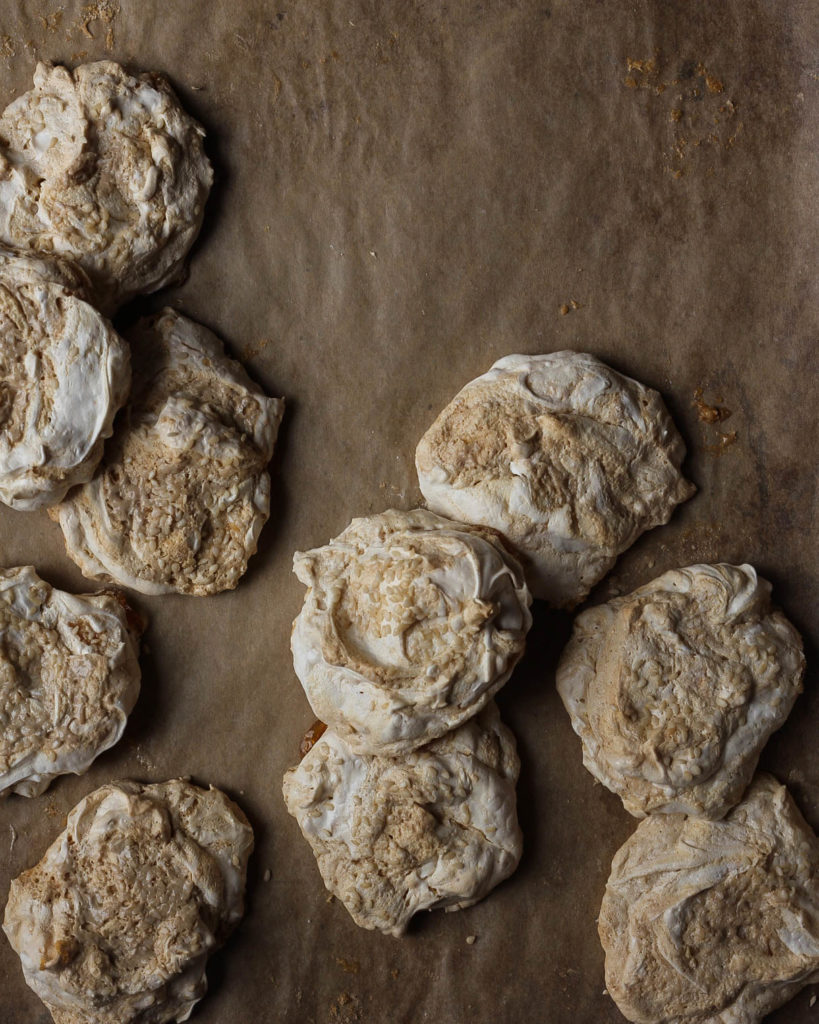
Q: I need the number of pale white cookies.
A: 10